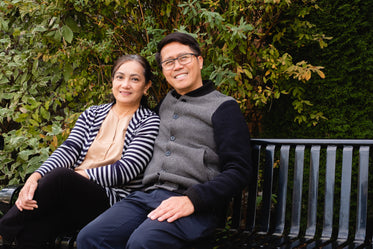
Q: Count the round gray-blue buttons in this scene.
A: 3